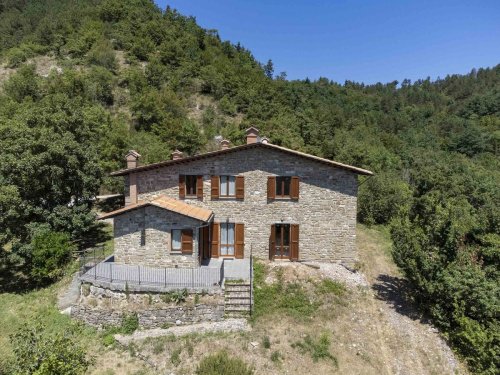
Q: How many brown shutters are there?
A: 11